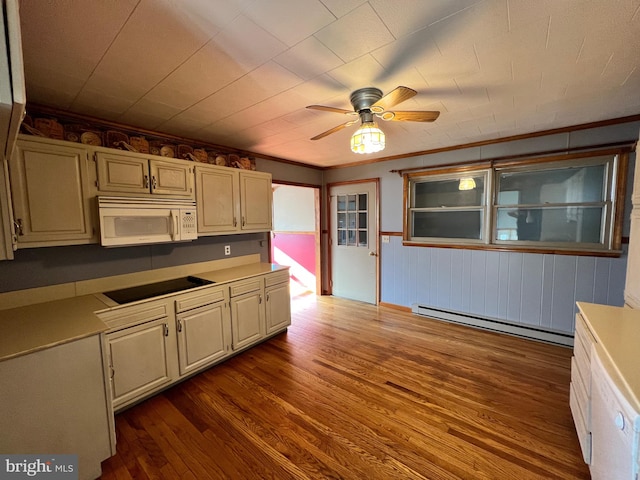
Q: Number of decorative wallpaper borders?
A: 1